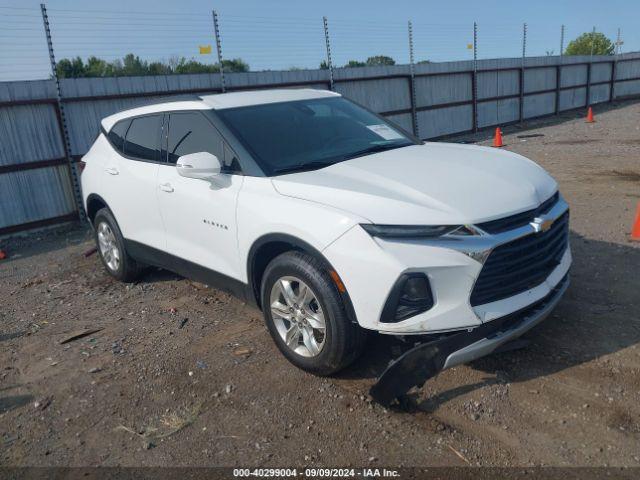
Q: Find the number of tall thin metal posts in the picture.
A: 9